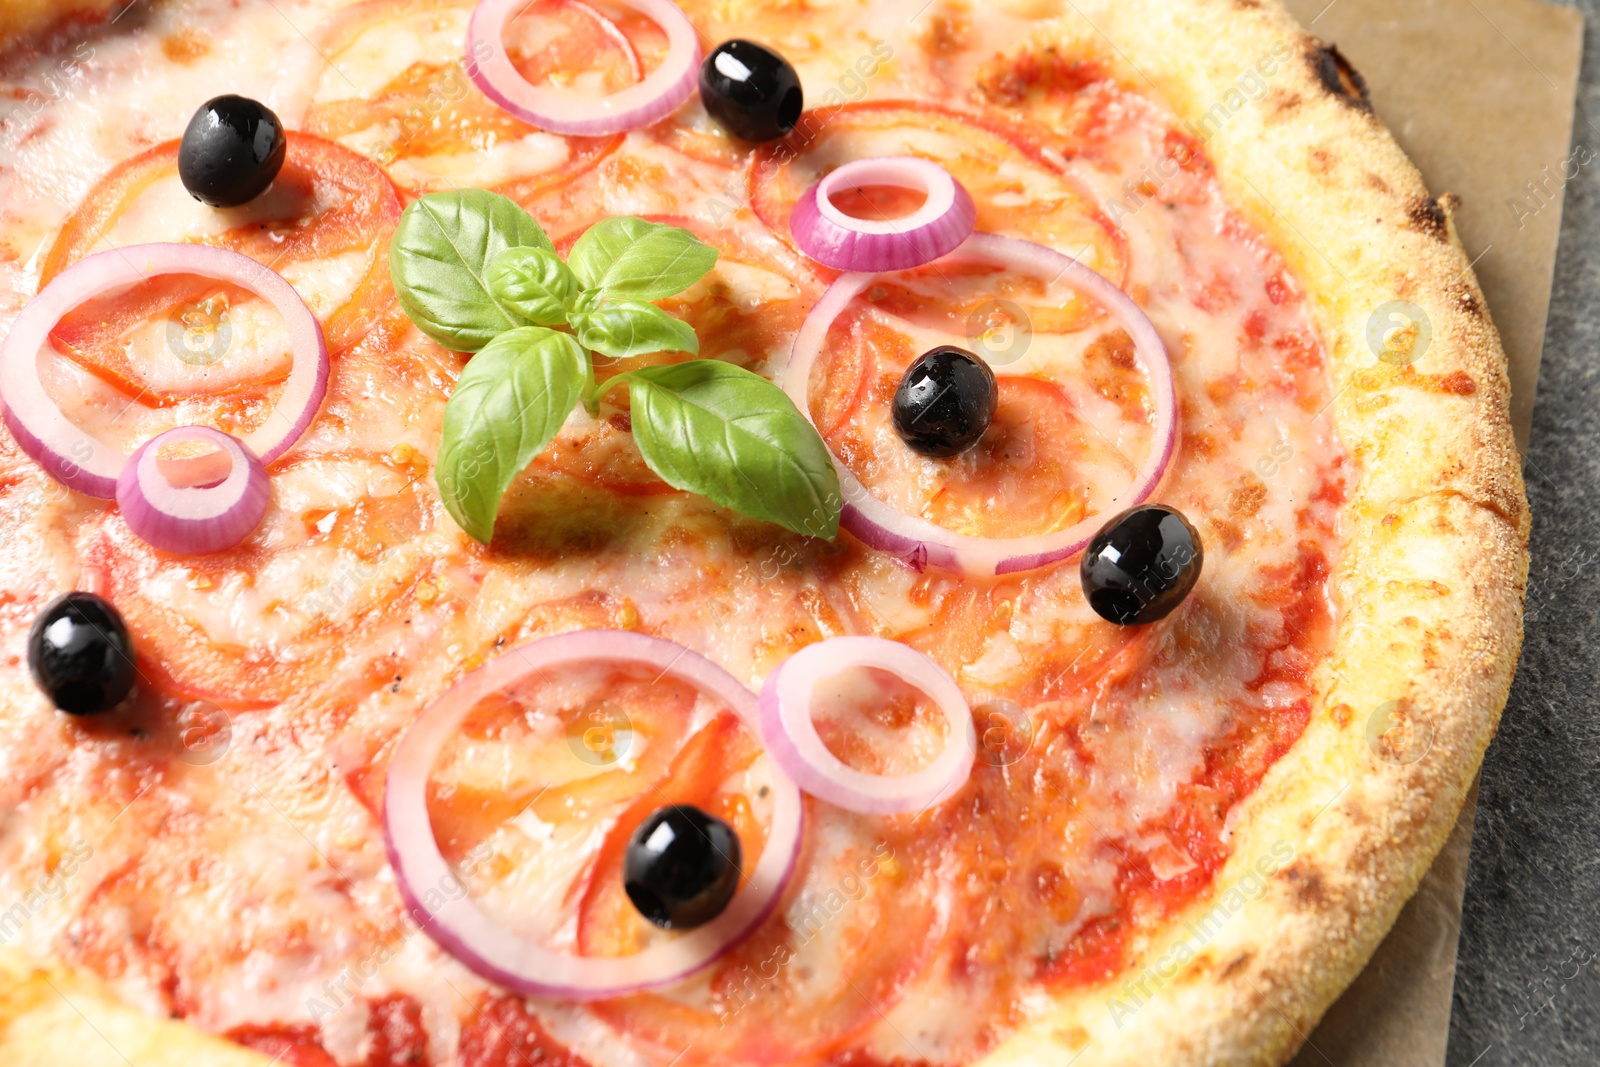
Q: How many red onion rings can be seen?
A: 7